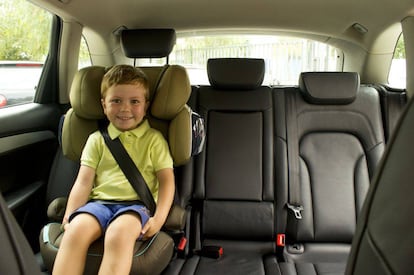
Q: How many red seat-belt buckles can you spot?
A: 3